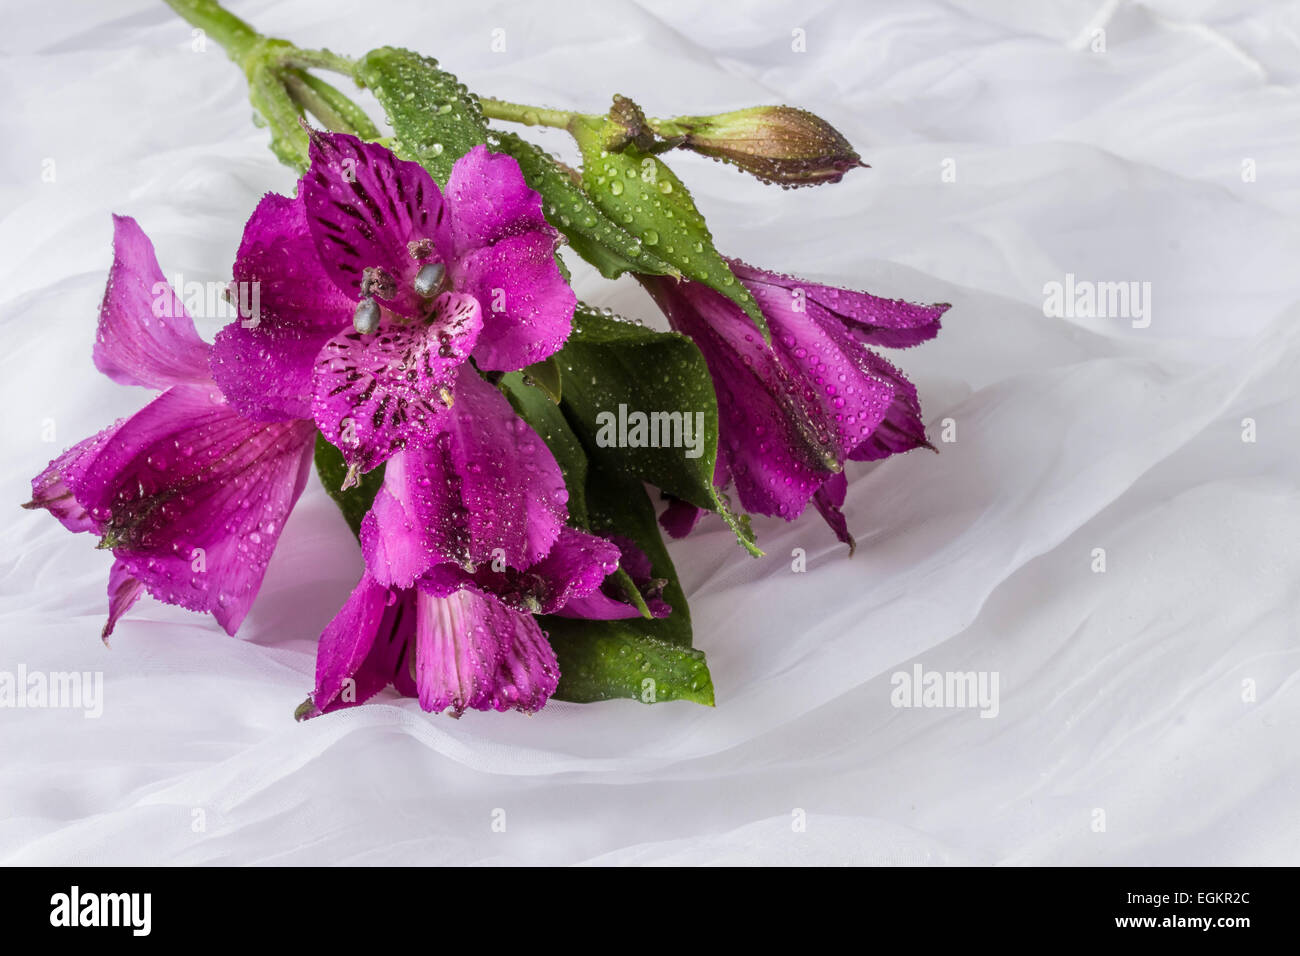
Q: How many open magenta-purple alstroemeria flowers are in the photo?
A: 4